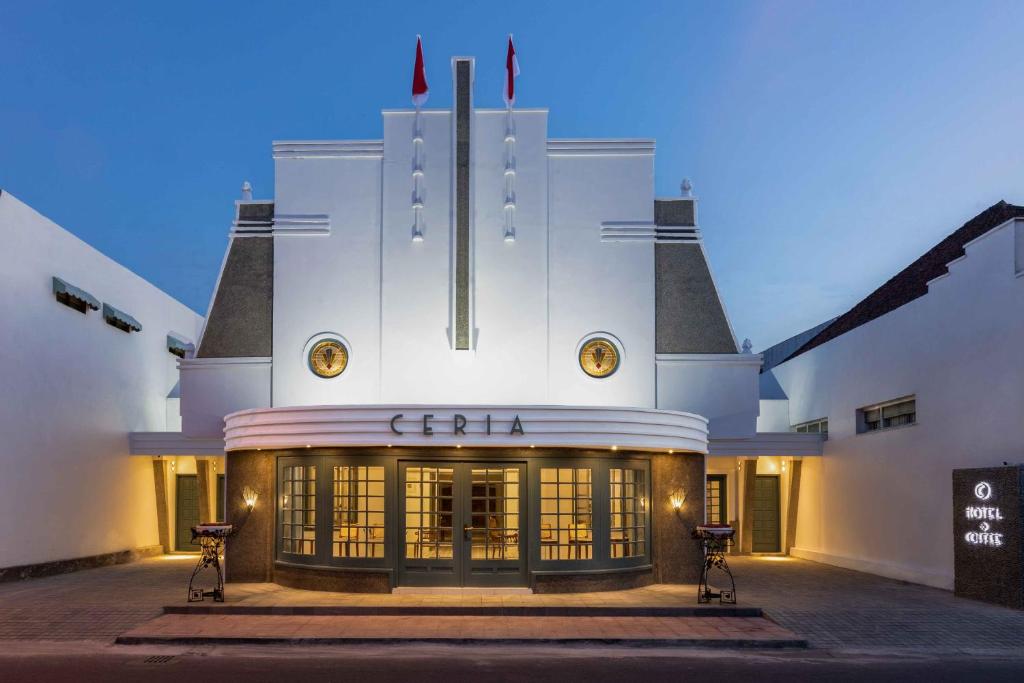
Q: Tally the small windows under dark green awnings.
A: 3